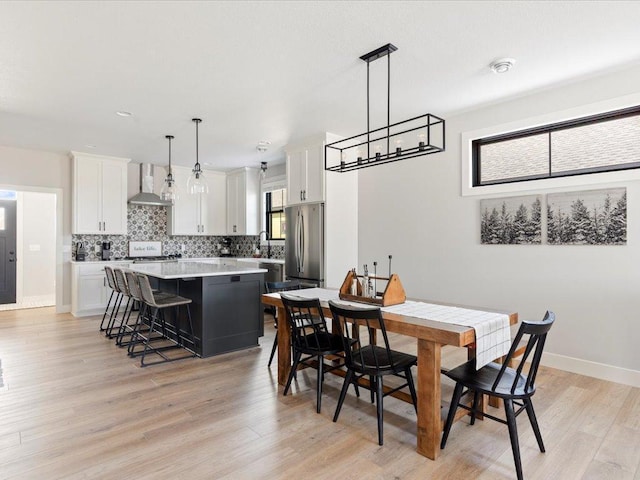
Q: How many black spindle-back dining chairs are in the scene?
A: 4